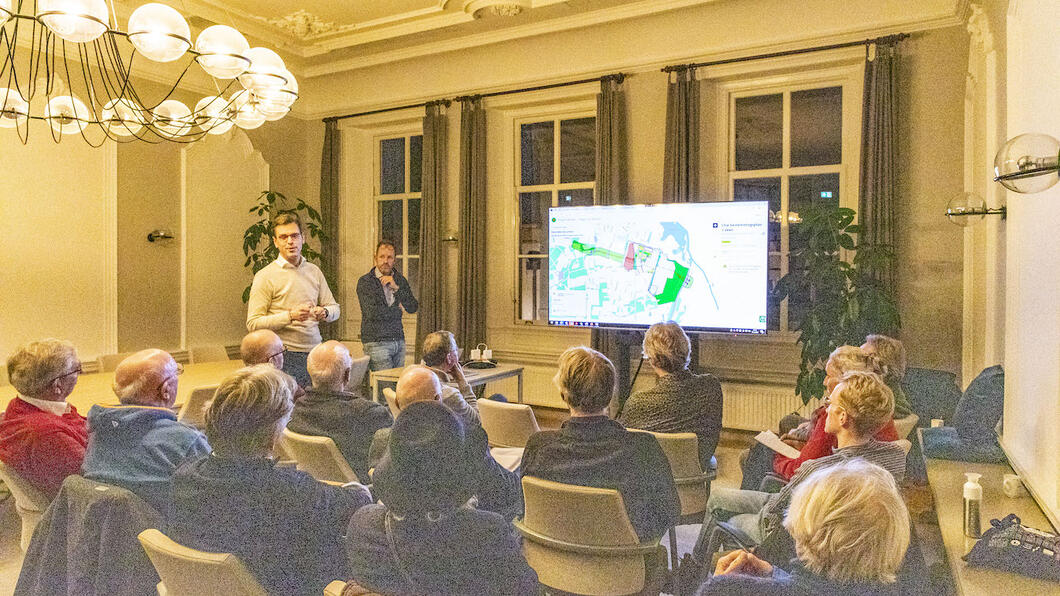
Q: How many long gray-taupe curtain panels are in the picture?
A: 6